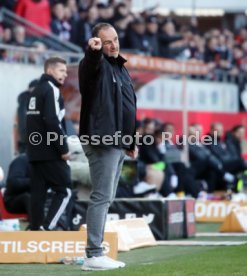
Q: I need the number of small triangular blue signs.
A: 0